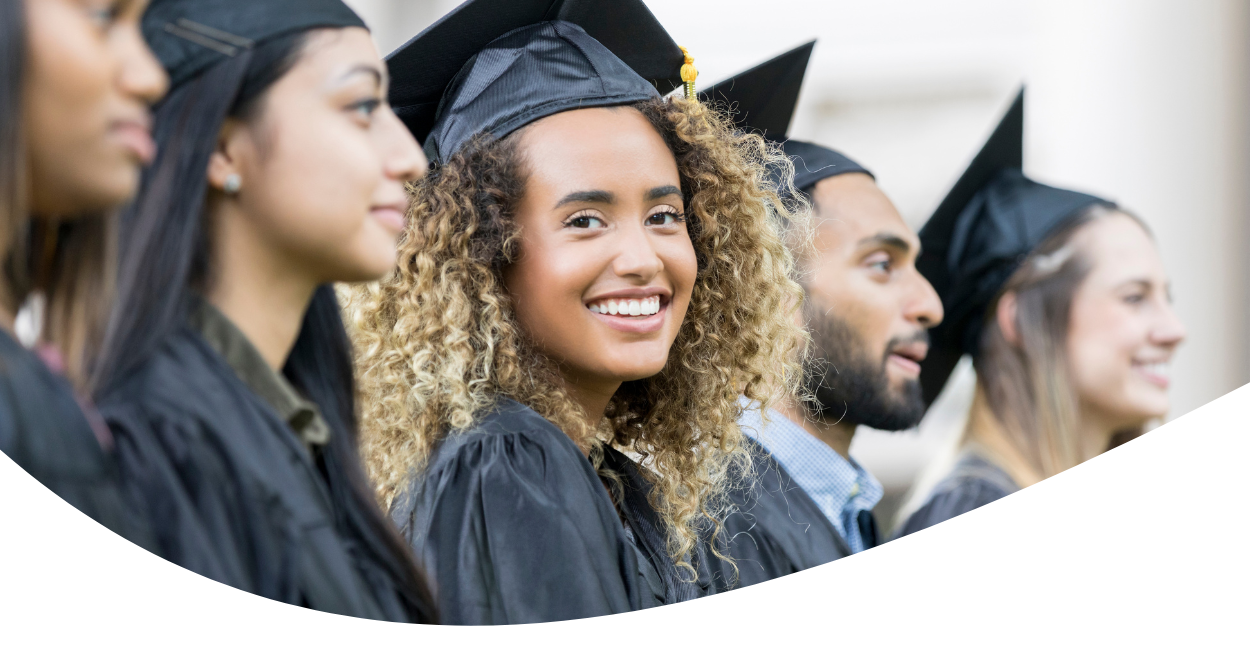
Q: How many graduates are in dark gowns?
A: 5